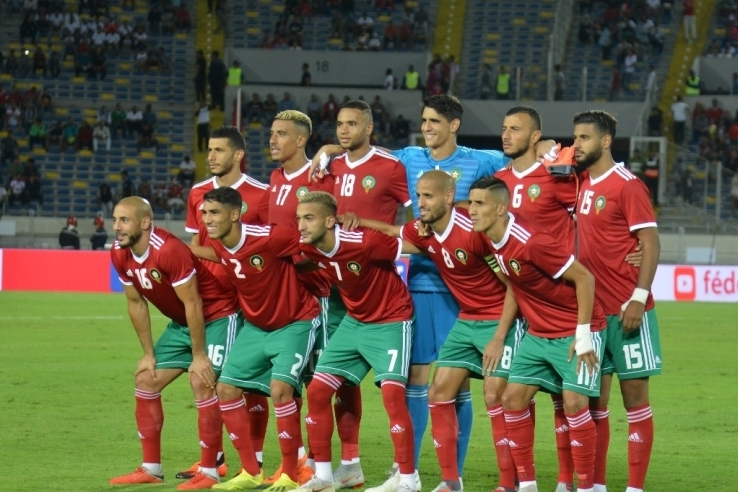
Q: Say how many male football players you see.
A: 11